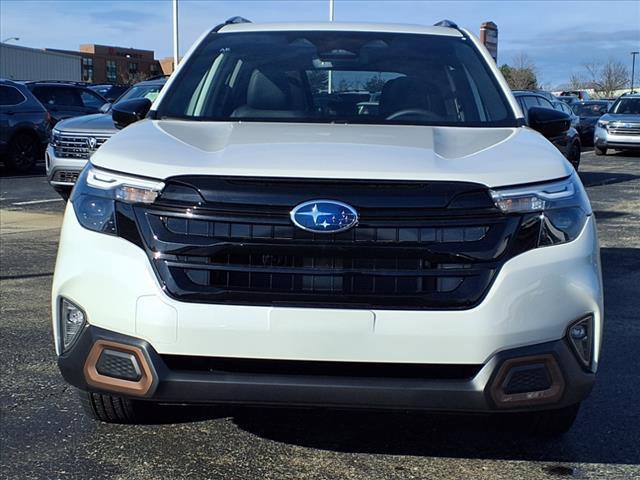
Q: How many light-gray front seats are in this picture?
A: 0